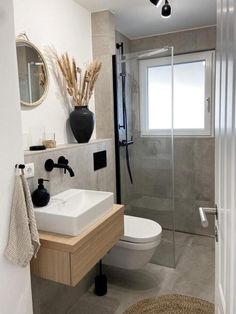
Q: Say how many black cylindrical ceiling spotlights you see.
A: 2